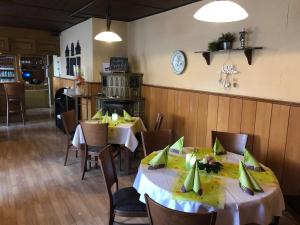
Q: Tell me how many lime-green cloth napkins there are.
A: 9